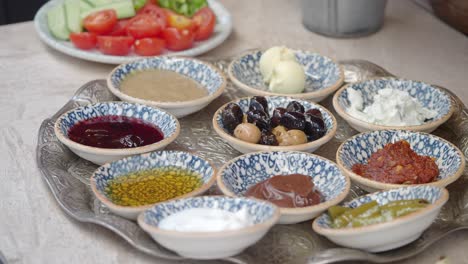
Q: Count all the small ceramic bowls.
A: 10